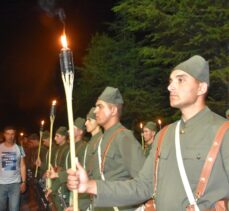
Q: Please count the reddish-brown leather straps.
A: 3